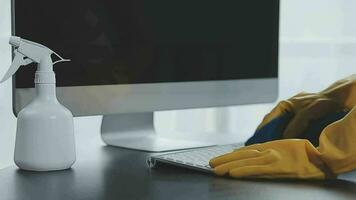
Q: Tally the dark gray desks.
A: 1